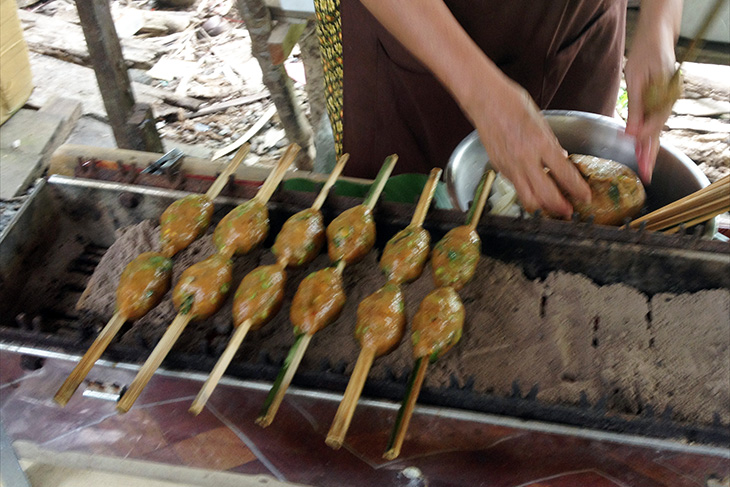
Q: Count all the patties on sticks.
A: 12